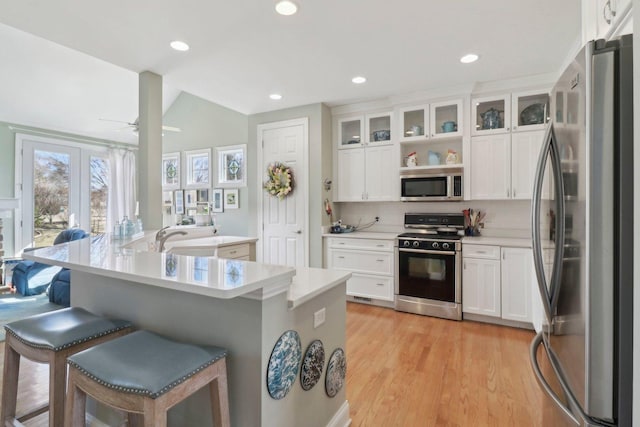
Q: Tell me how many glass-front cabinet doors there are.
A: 6